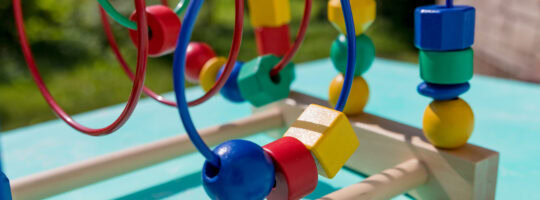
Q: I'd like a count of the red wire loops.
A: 3